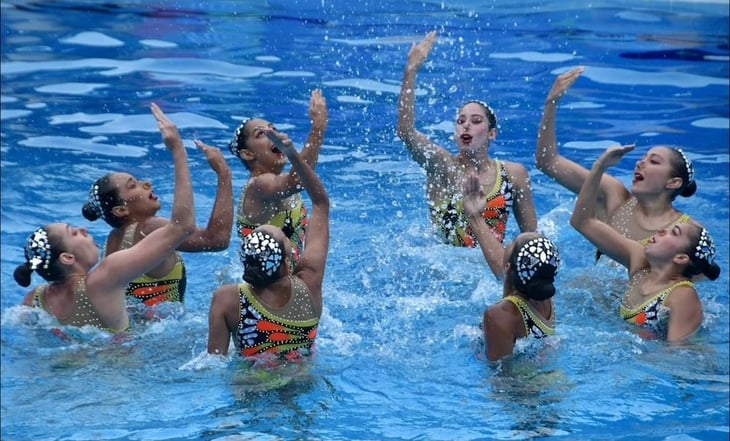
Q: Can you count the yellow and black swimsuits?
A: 8